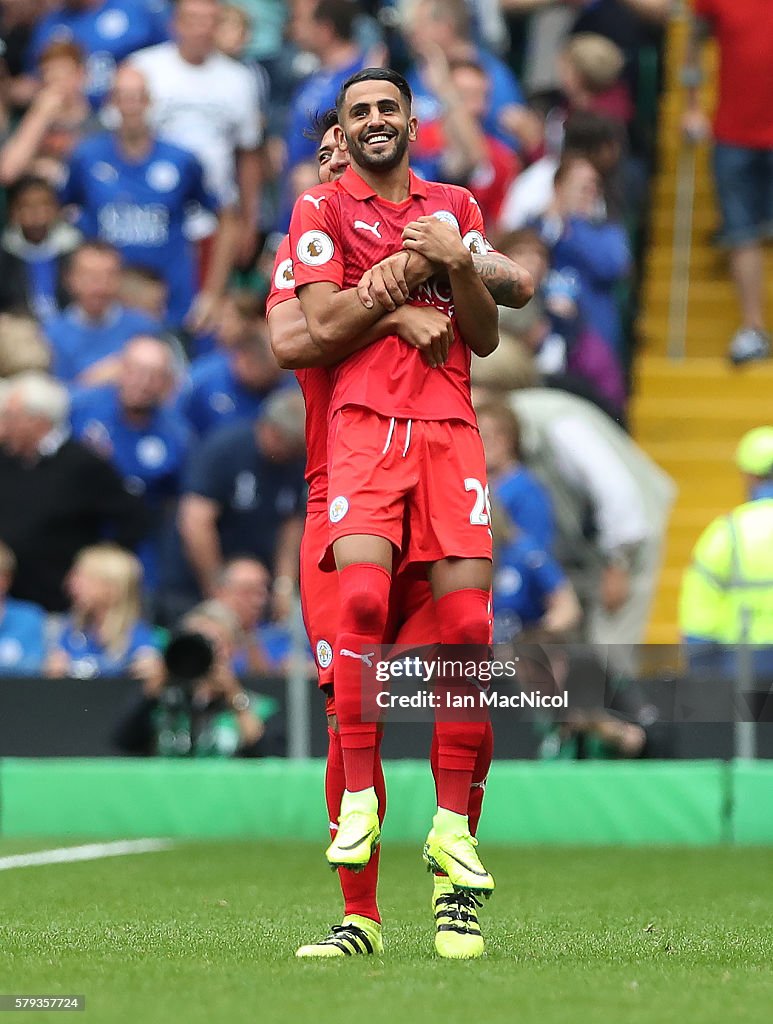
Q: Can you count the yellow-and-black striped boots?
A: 2